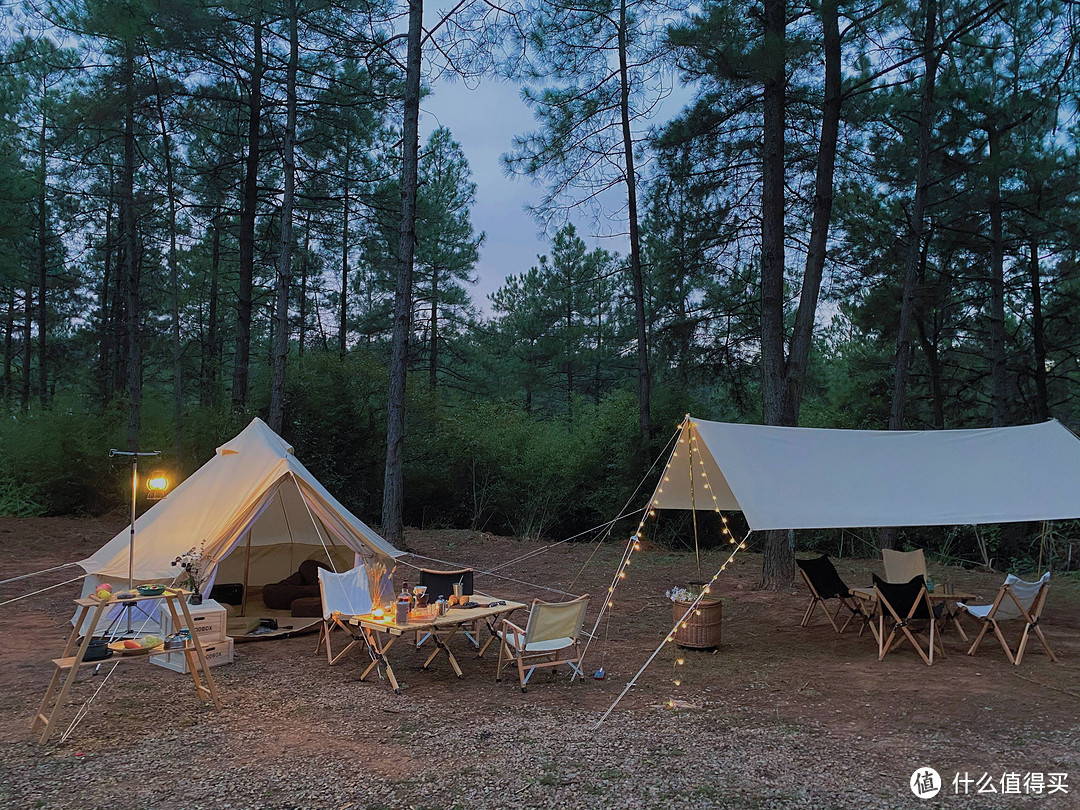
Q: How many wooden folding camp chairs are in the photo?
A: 7